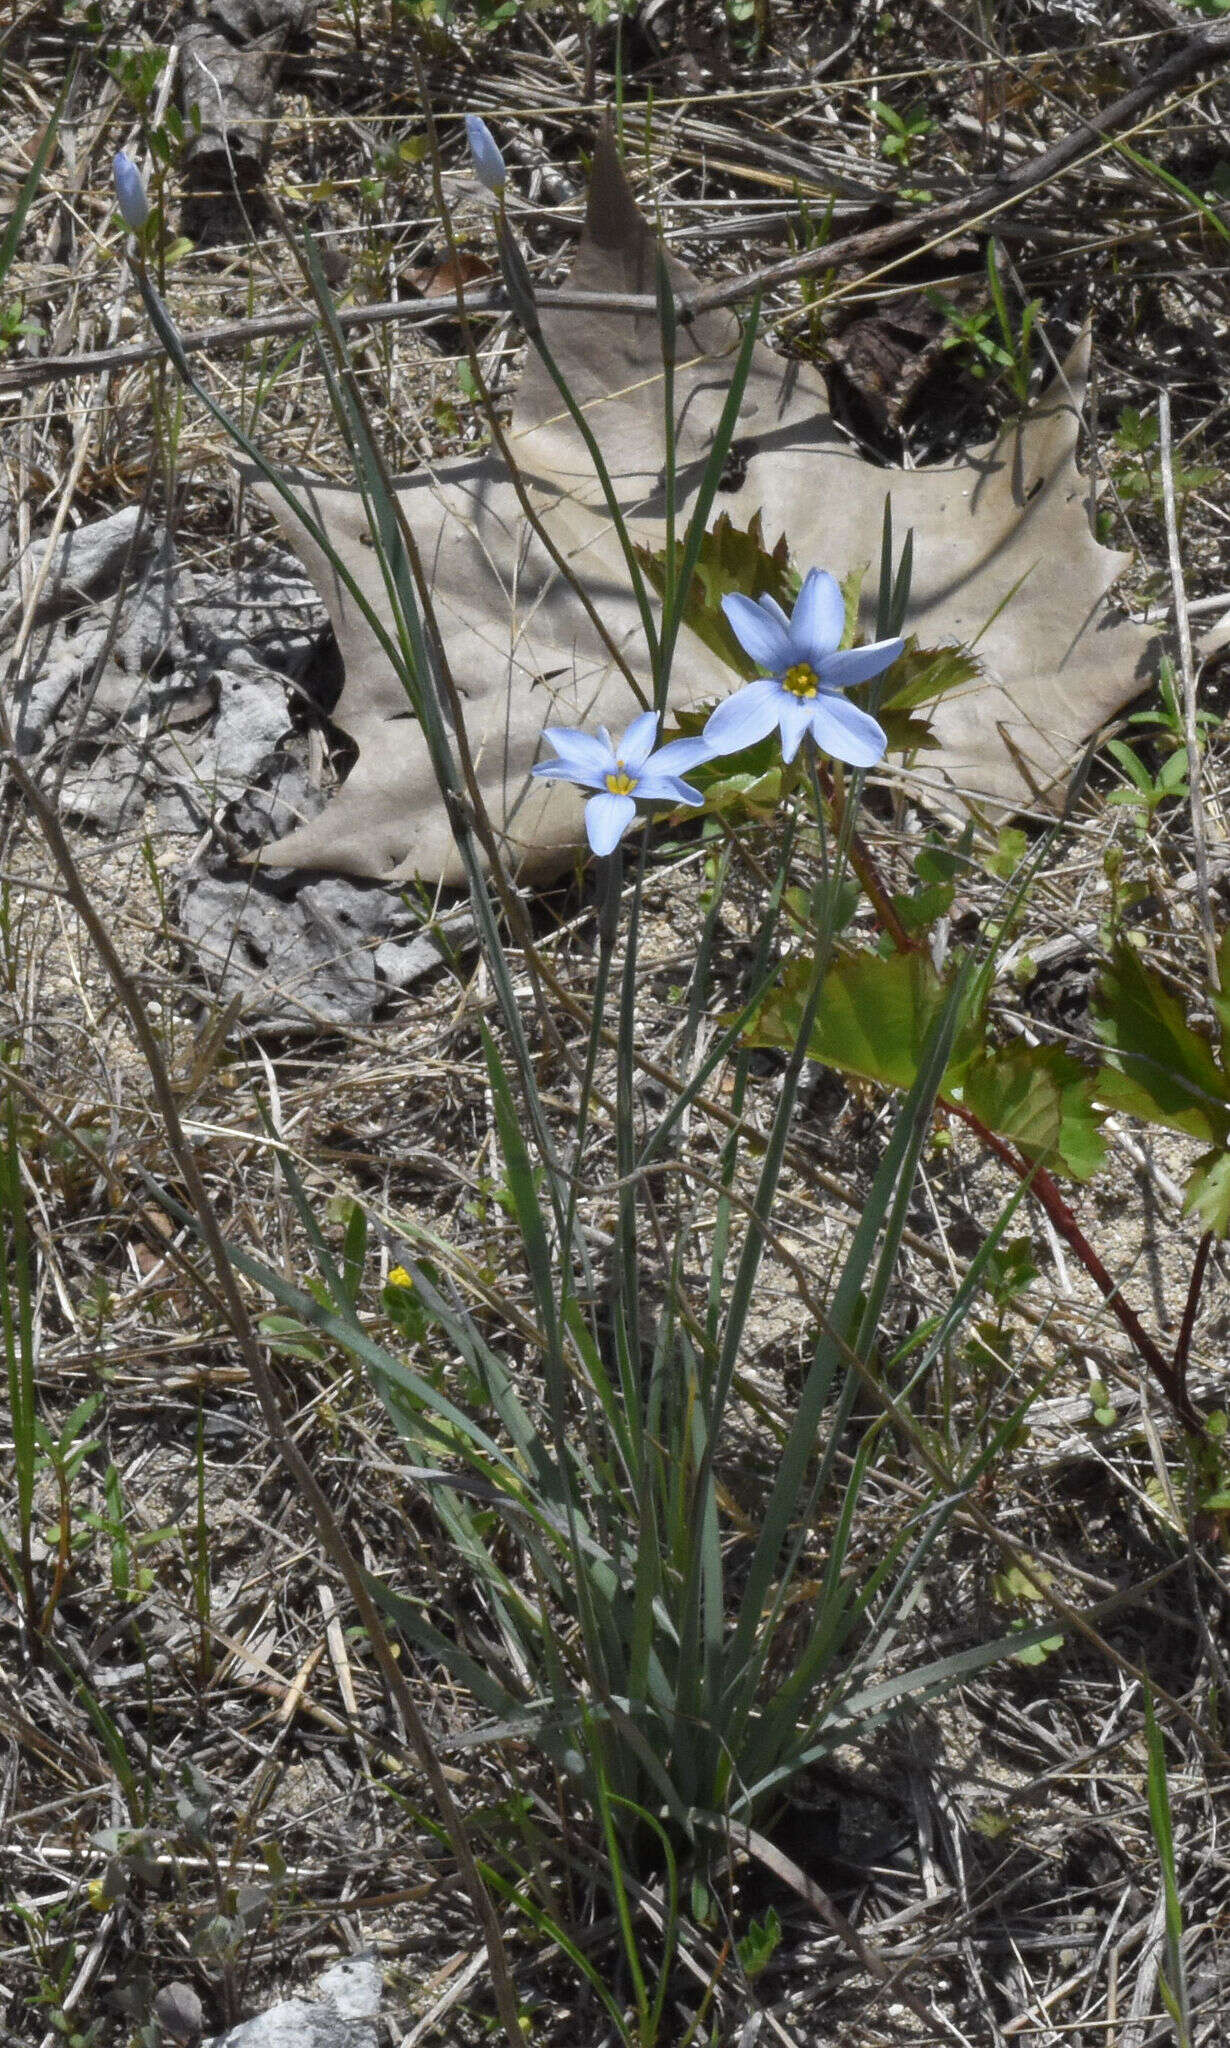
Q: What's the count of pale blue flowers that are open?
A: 2